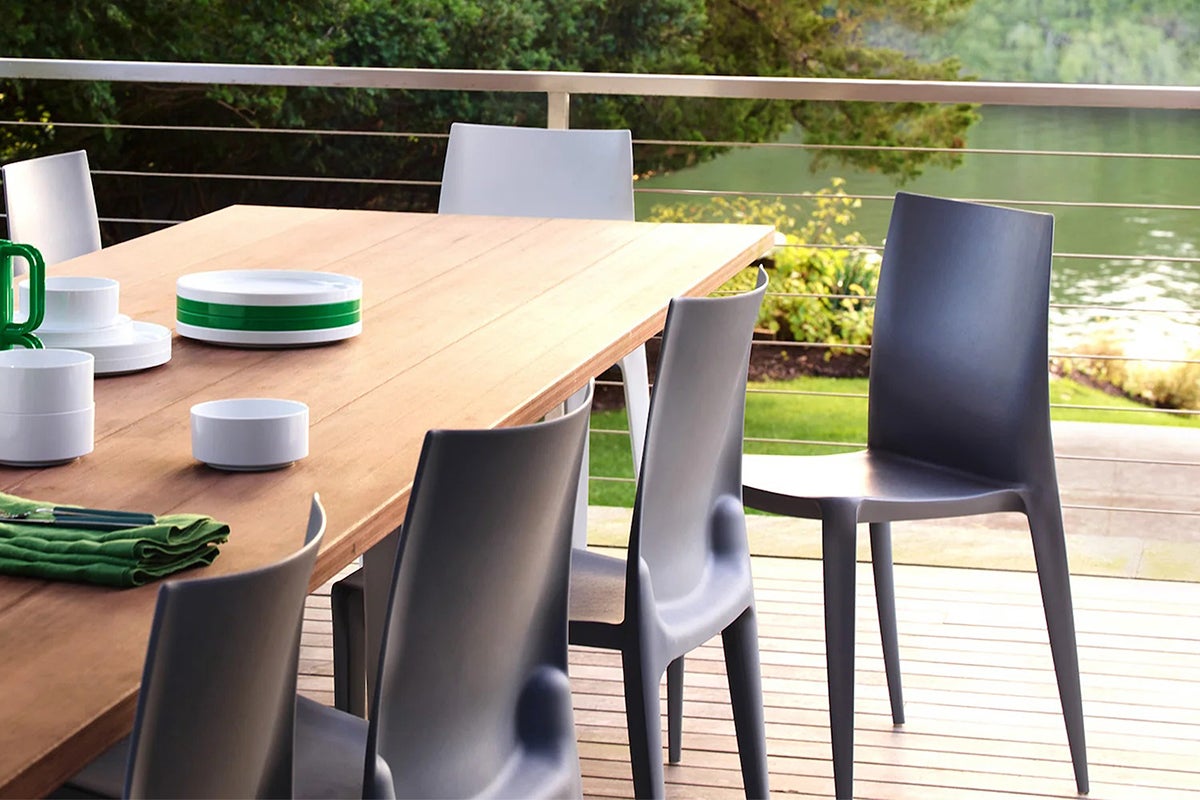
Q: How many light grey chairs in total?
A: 2